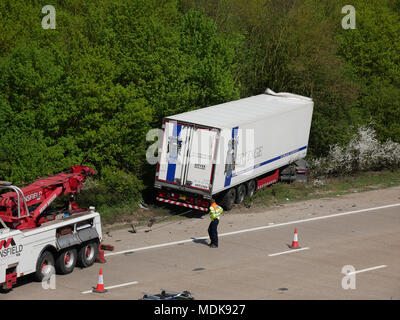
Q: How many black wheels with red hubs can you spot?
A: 3